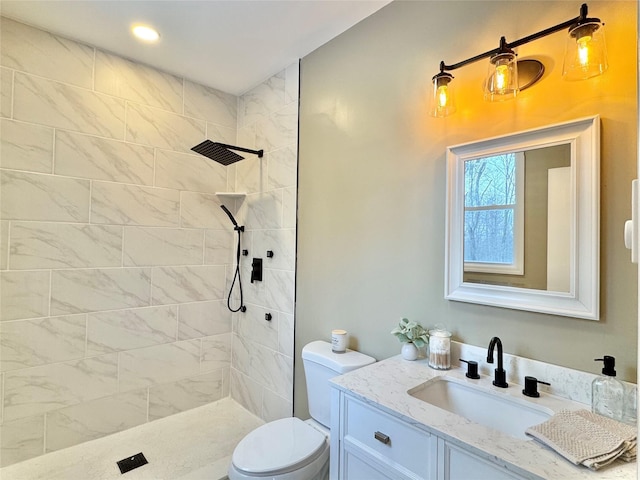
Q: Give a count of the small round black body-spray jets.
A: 4